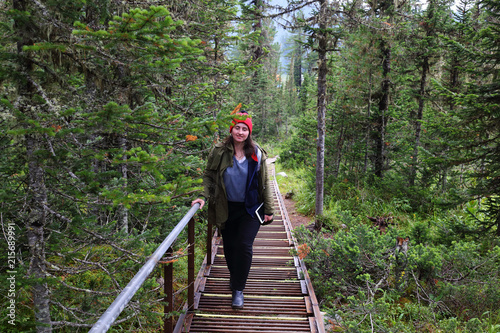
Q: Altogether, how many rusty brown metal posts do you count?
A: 3